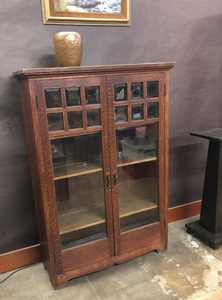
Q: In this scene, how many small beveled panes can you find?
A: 12